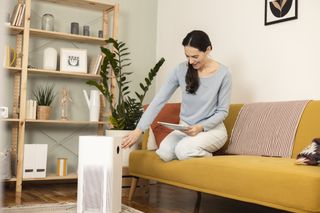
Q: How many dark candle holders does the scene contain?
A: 3